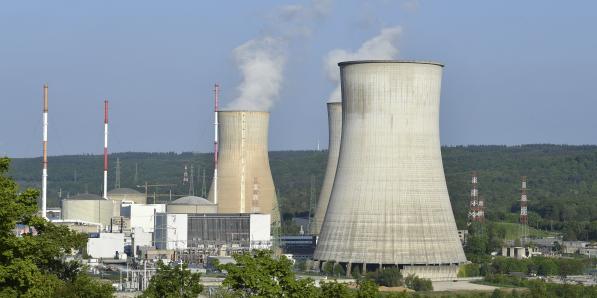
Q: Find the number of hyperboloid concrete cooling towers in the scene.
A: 3